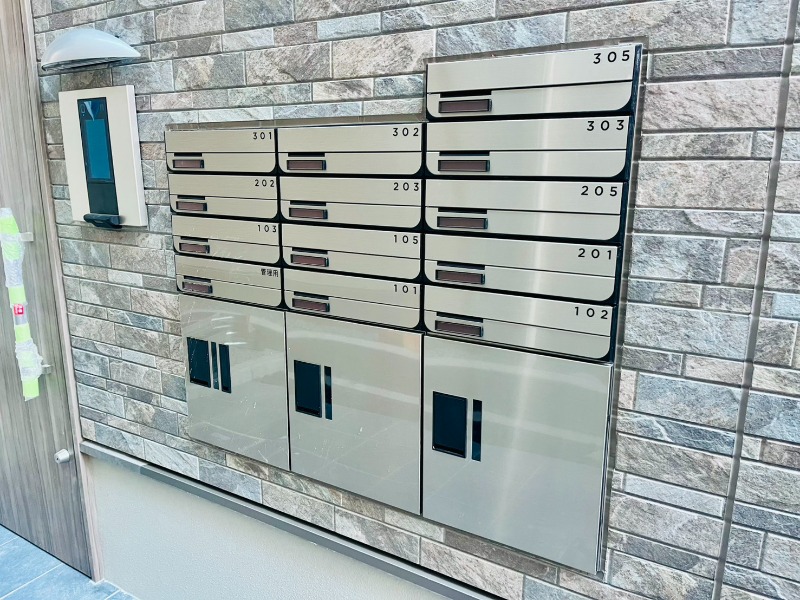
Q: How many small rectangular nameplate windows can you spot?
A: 13